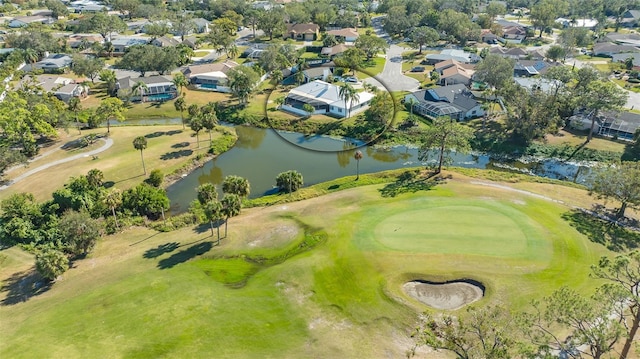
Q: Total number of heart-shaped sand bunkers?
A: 1